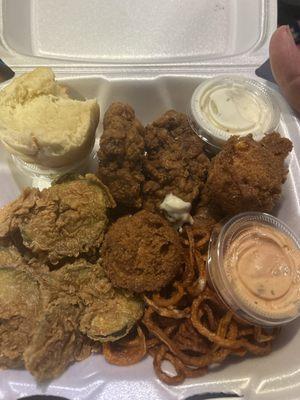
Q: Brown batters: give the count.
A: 4